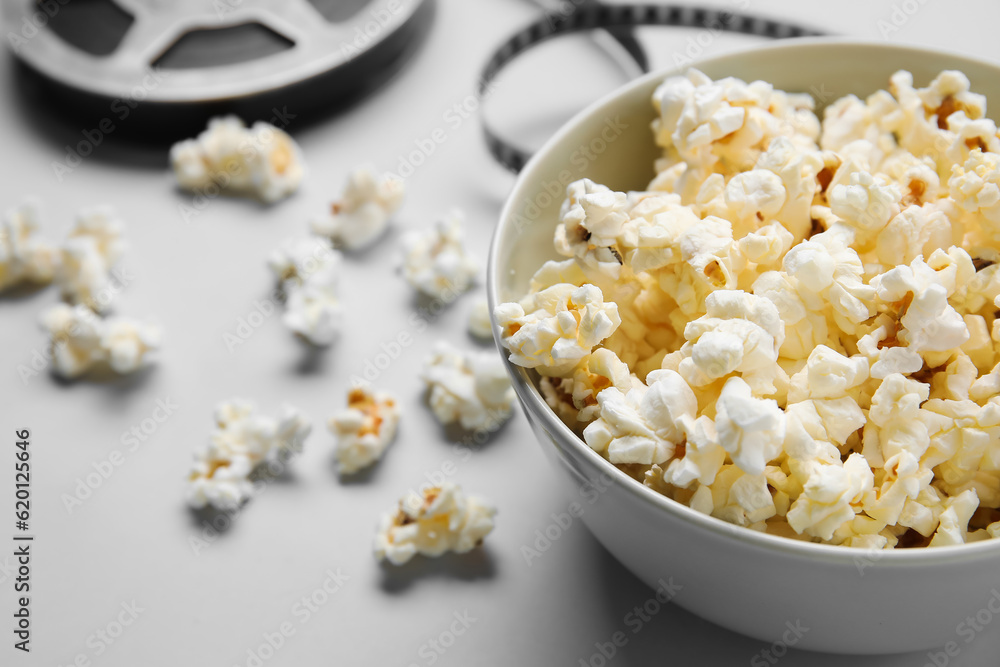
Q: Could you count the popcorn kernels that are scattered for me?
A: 12